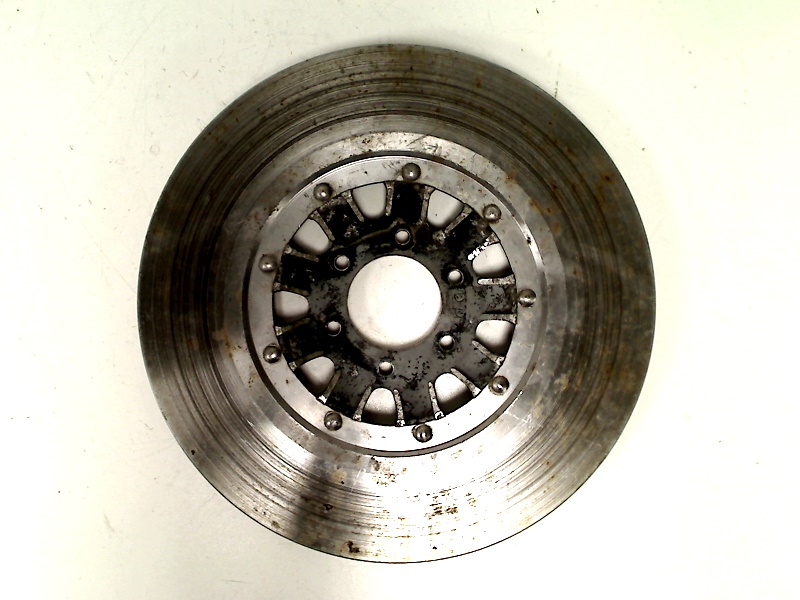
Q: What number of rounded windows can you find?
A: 9